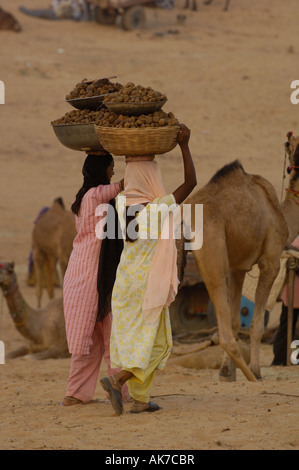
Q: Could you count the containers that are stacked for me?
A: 4